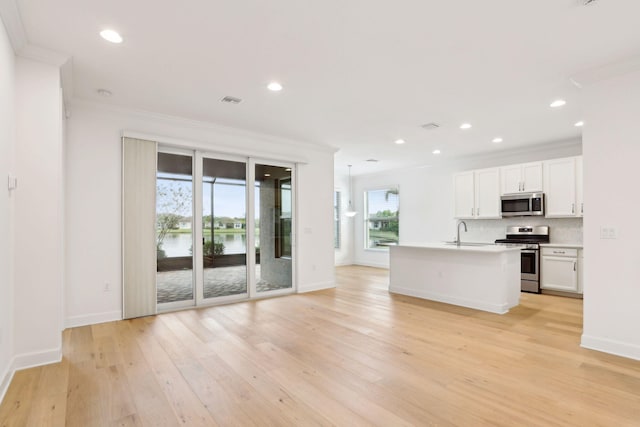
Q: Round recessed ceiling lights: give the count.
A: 8